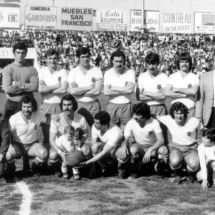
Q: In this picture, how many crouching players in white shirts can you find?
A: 5